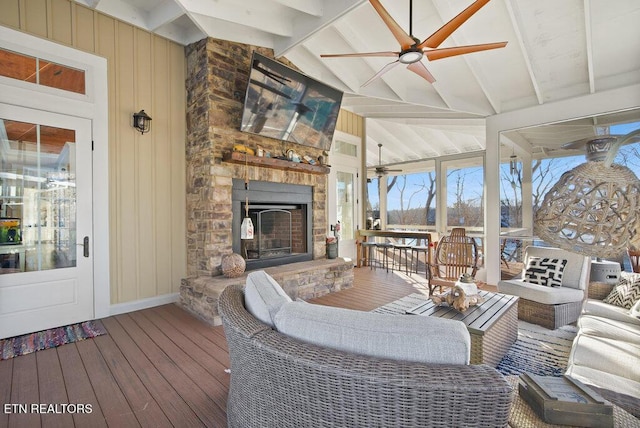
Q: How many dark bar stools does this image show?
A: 4